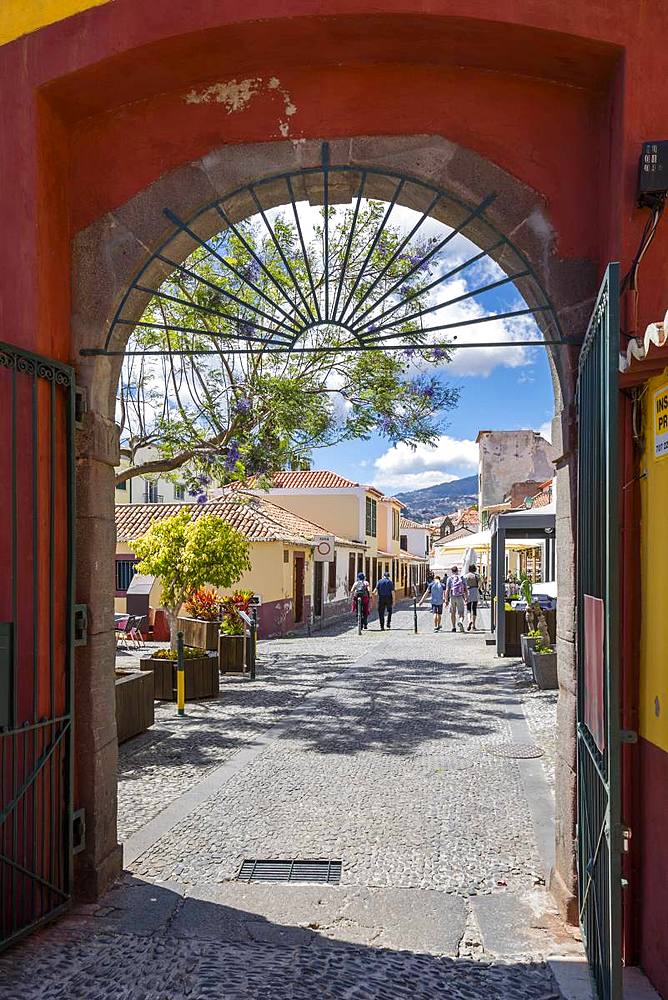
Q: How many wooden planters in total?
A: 4